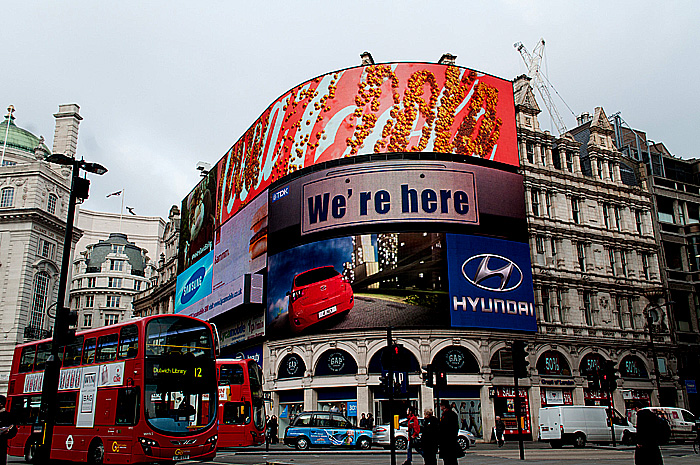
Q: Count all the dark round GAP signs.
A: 3